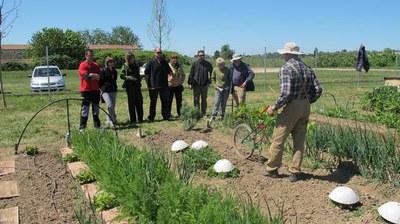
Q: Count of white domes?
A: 5